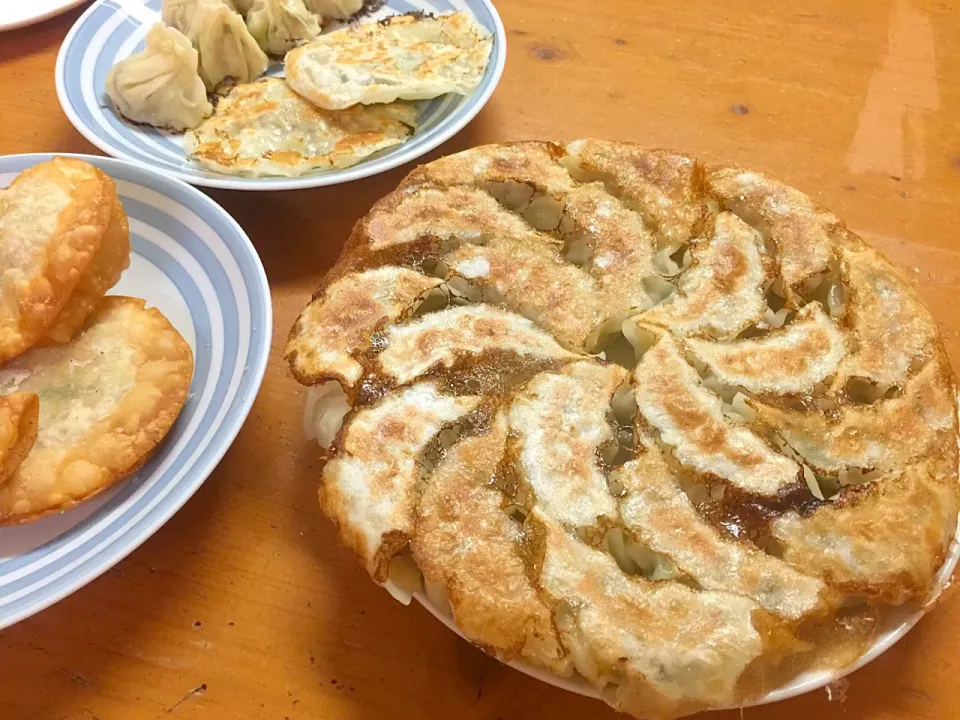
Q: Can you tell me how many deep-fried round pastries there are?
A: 4